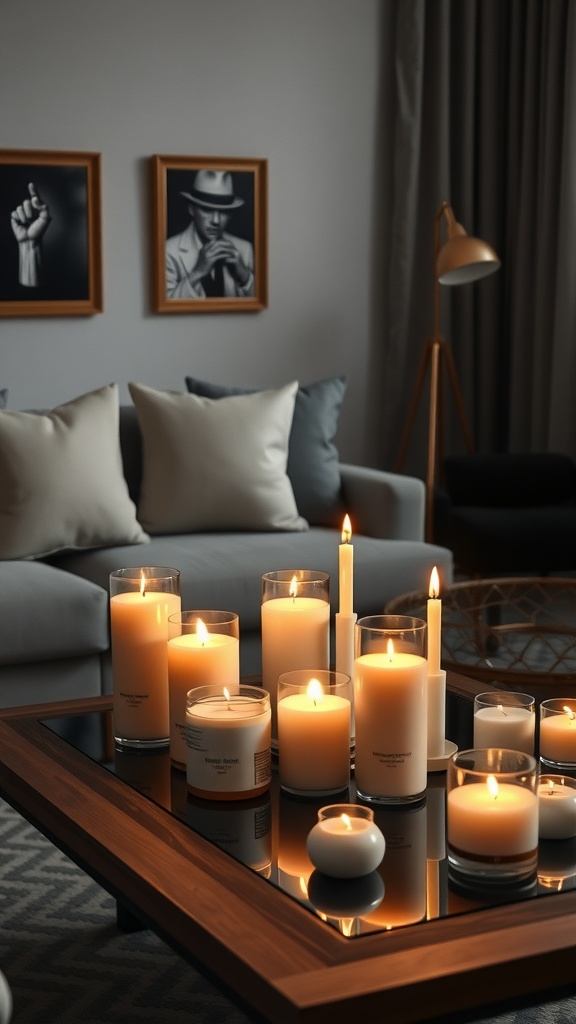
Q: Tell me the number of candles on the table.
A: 13